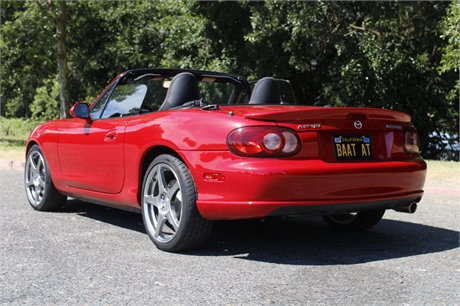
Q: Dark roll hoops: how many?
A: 2